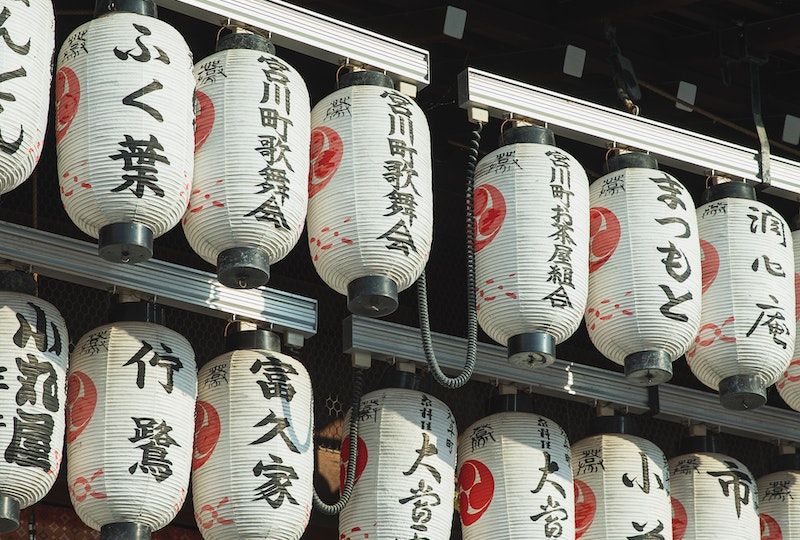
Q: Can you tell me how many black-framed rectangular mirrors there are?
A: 0